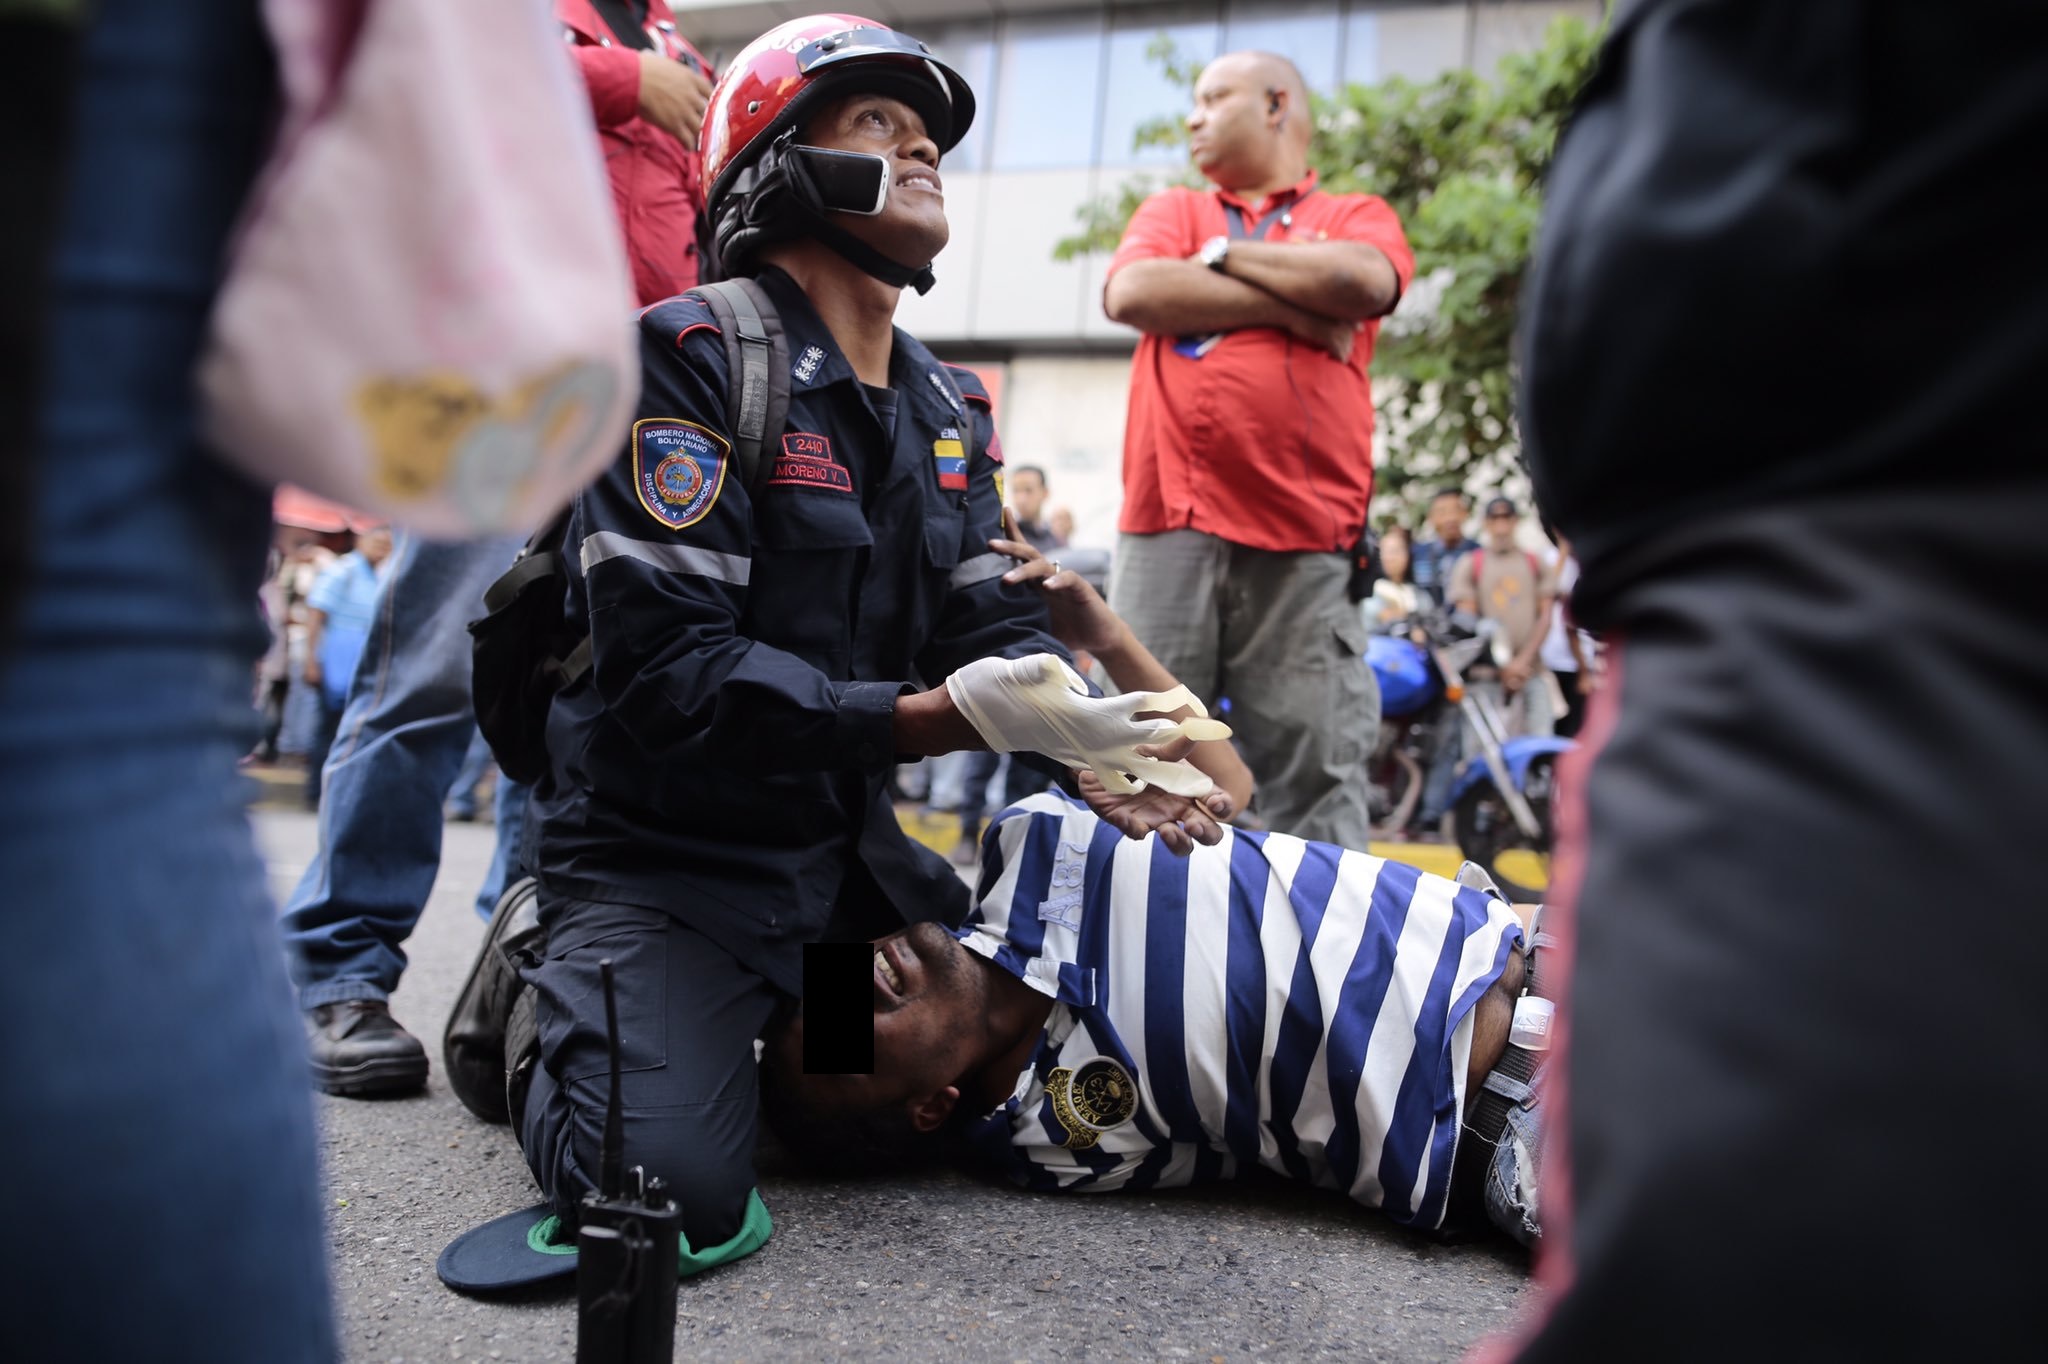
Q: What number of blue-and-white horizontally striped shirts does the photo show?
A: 1